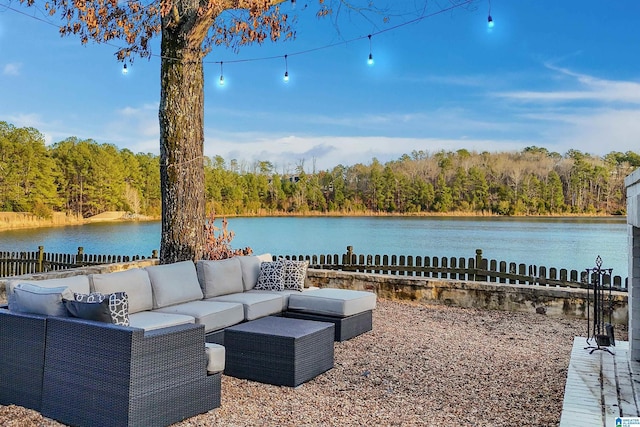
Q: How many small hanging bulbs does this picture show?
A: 5